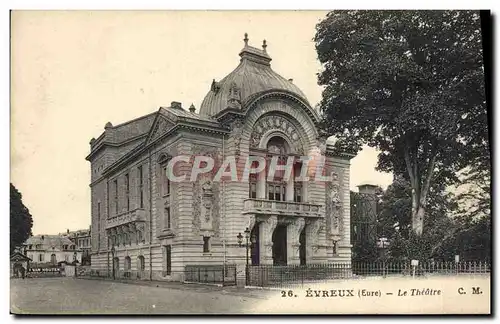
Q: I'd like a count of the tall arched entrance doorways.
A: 3